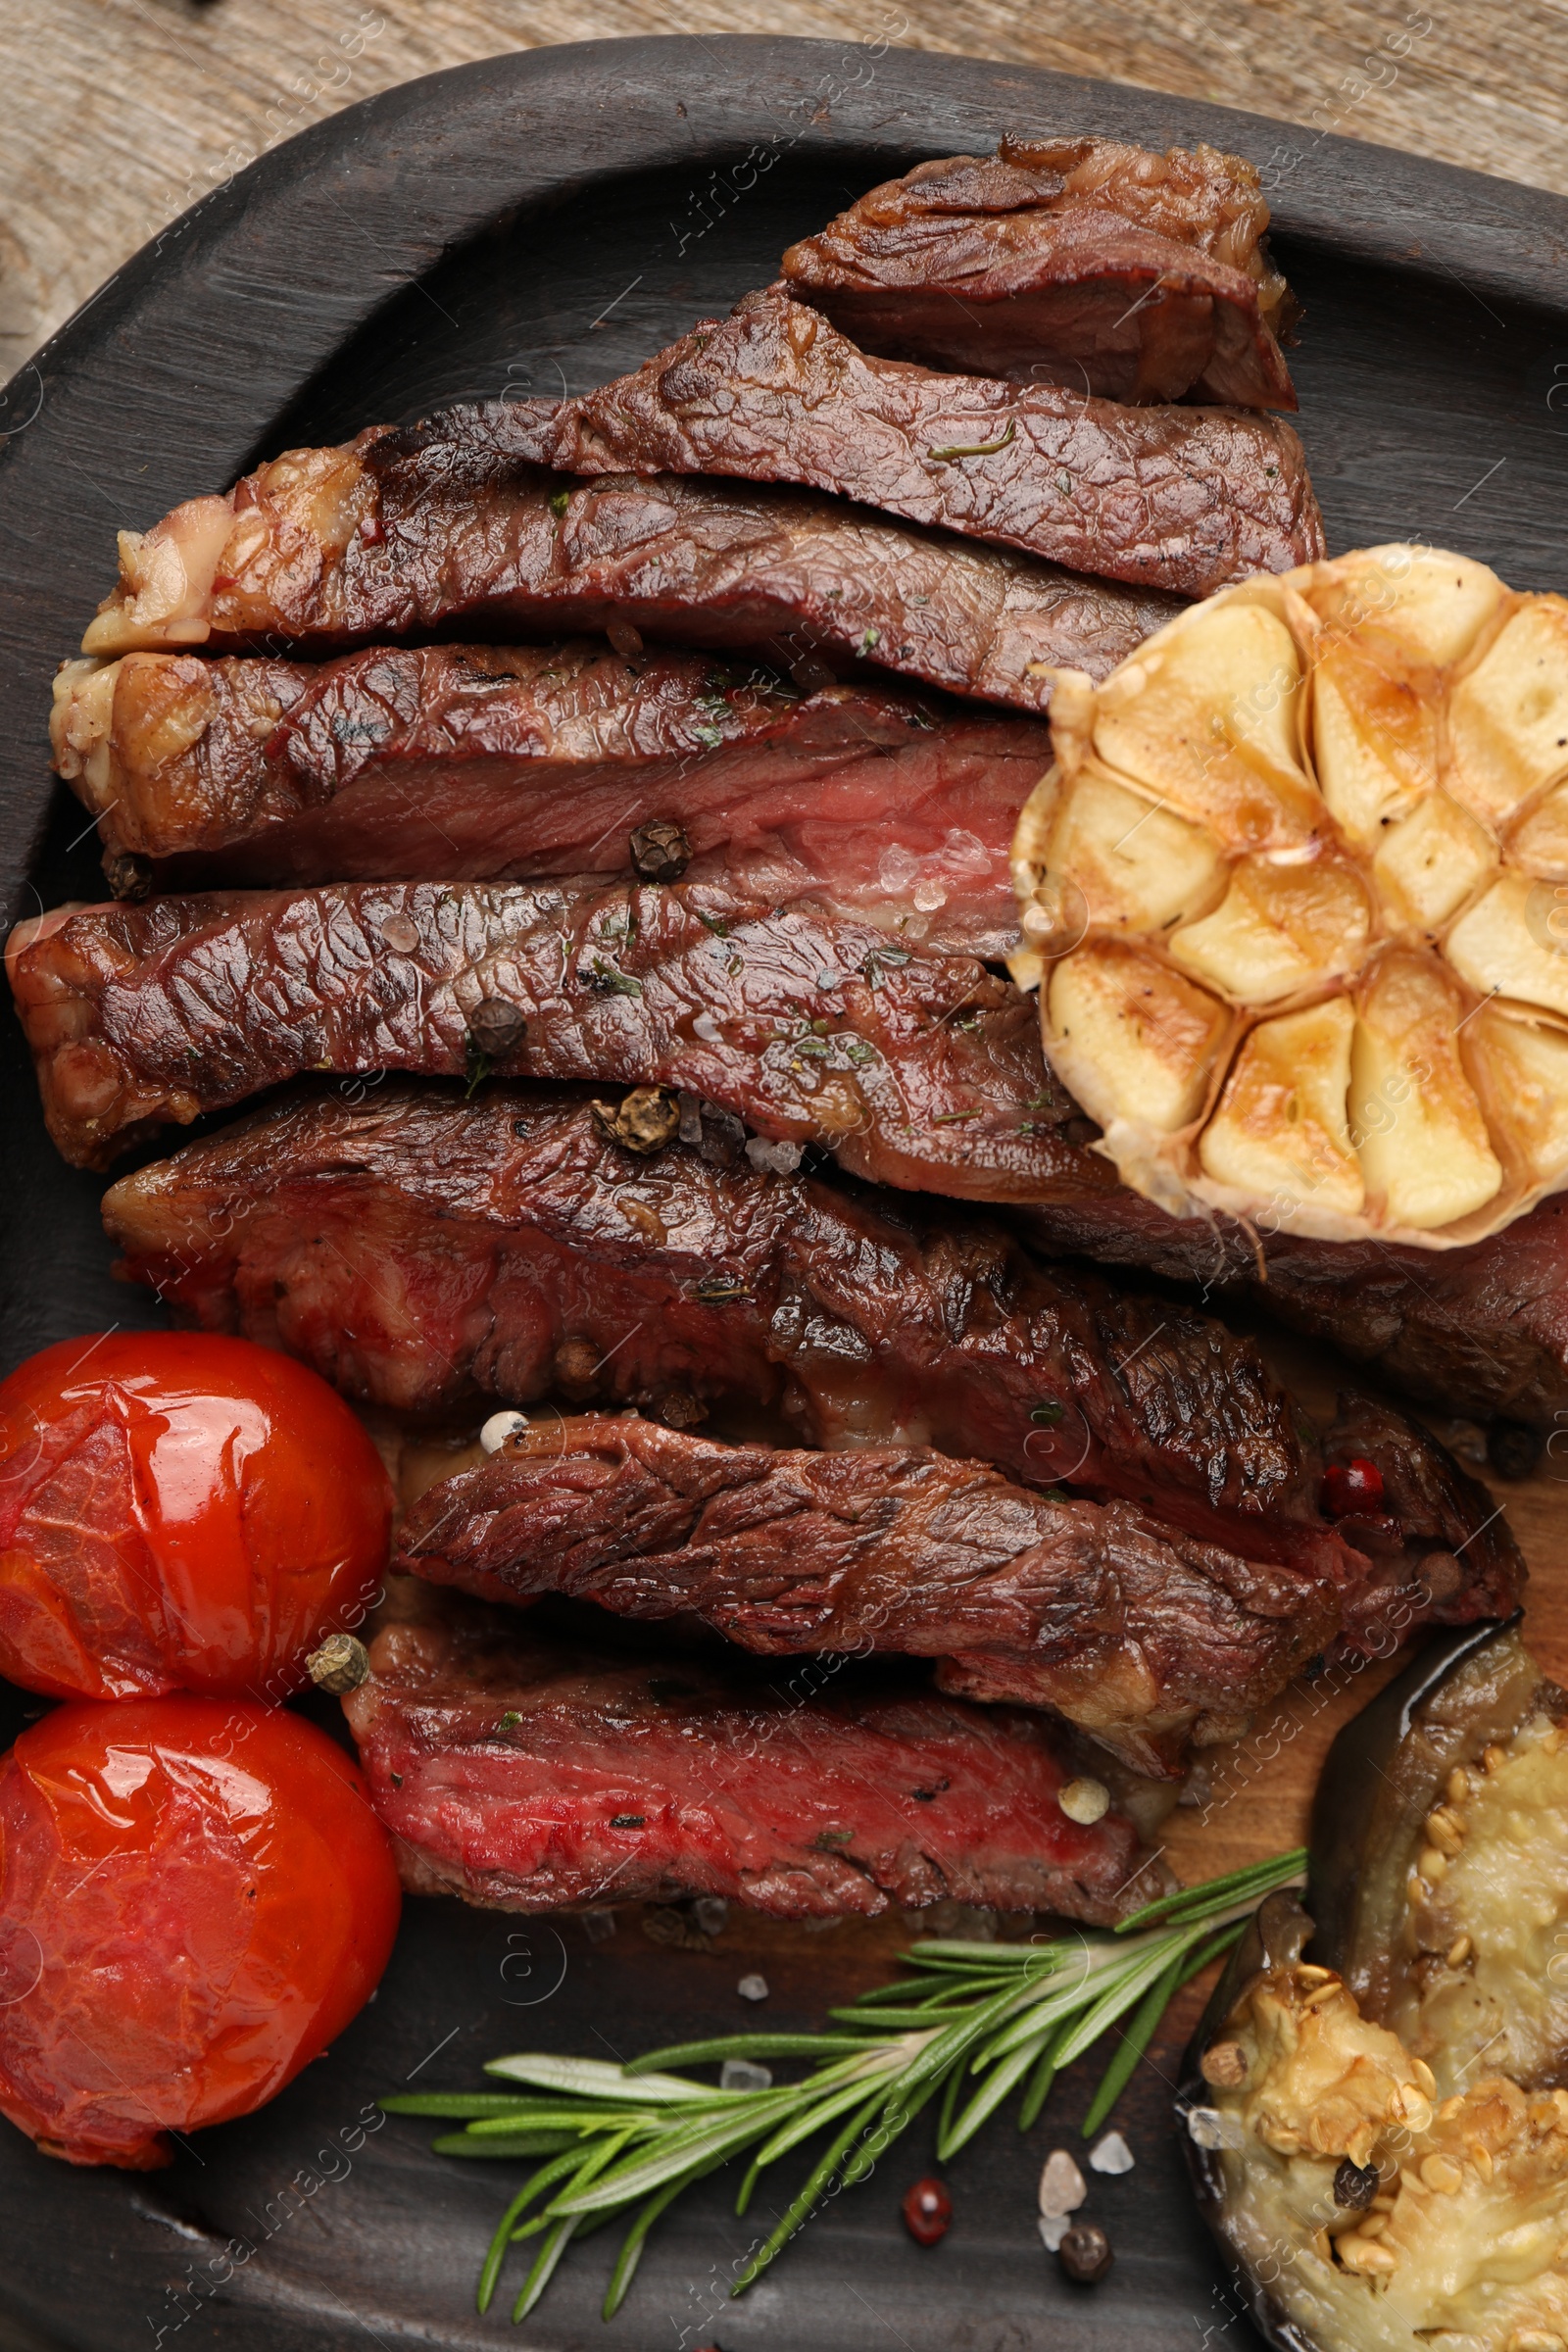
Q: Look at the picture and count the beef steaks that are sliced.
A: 8